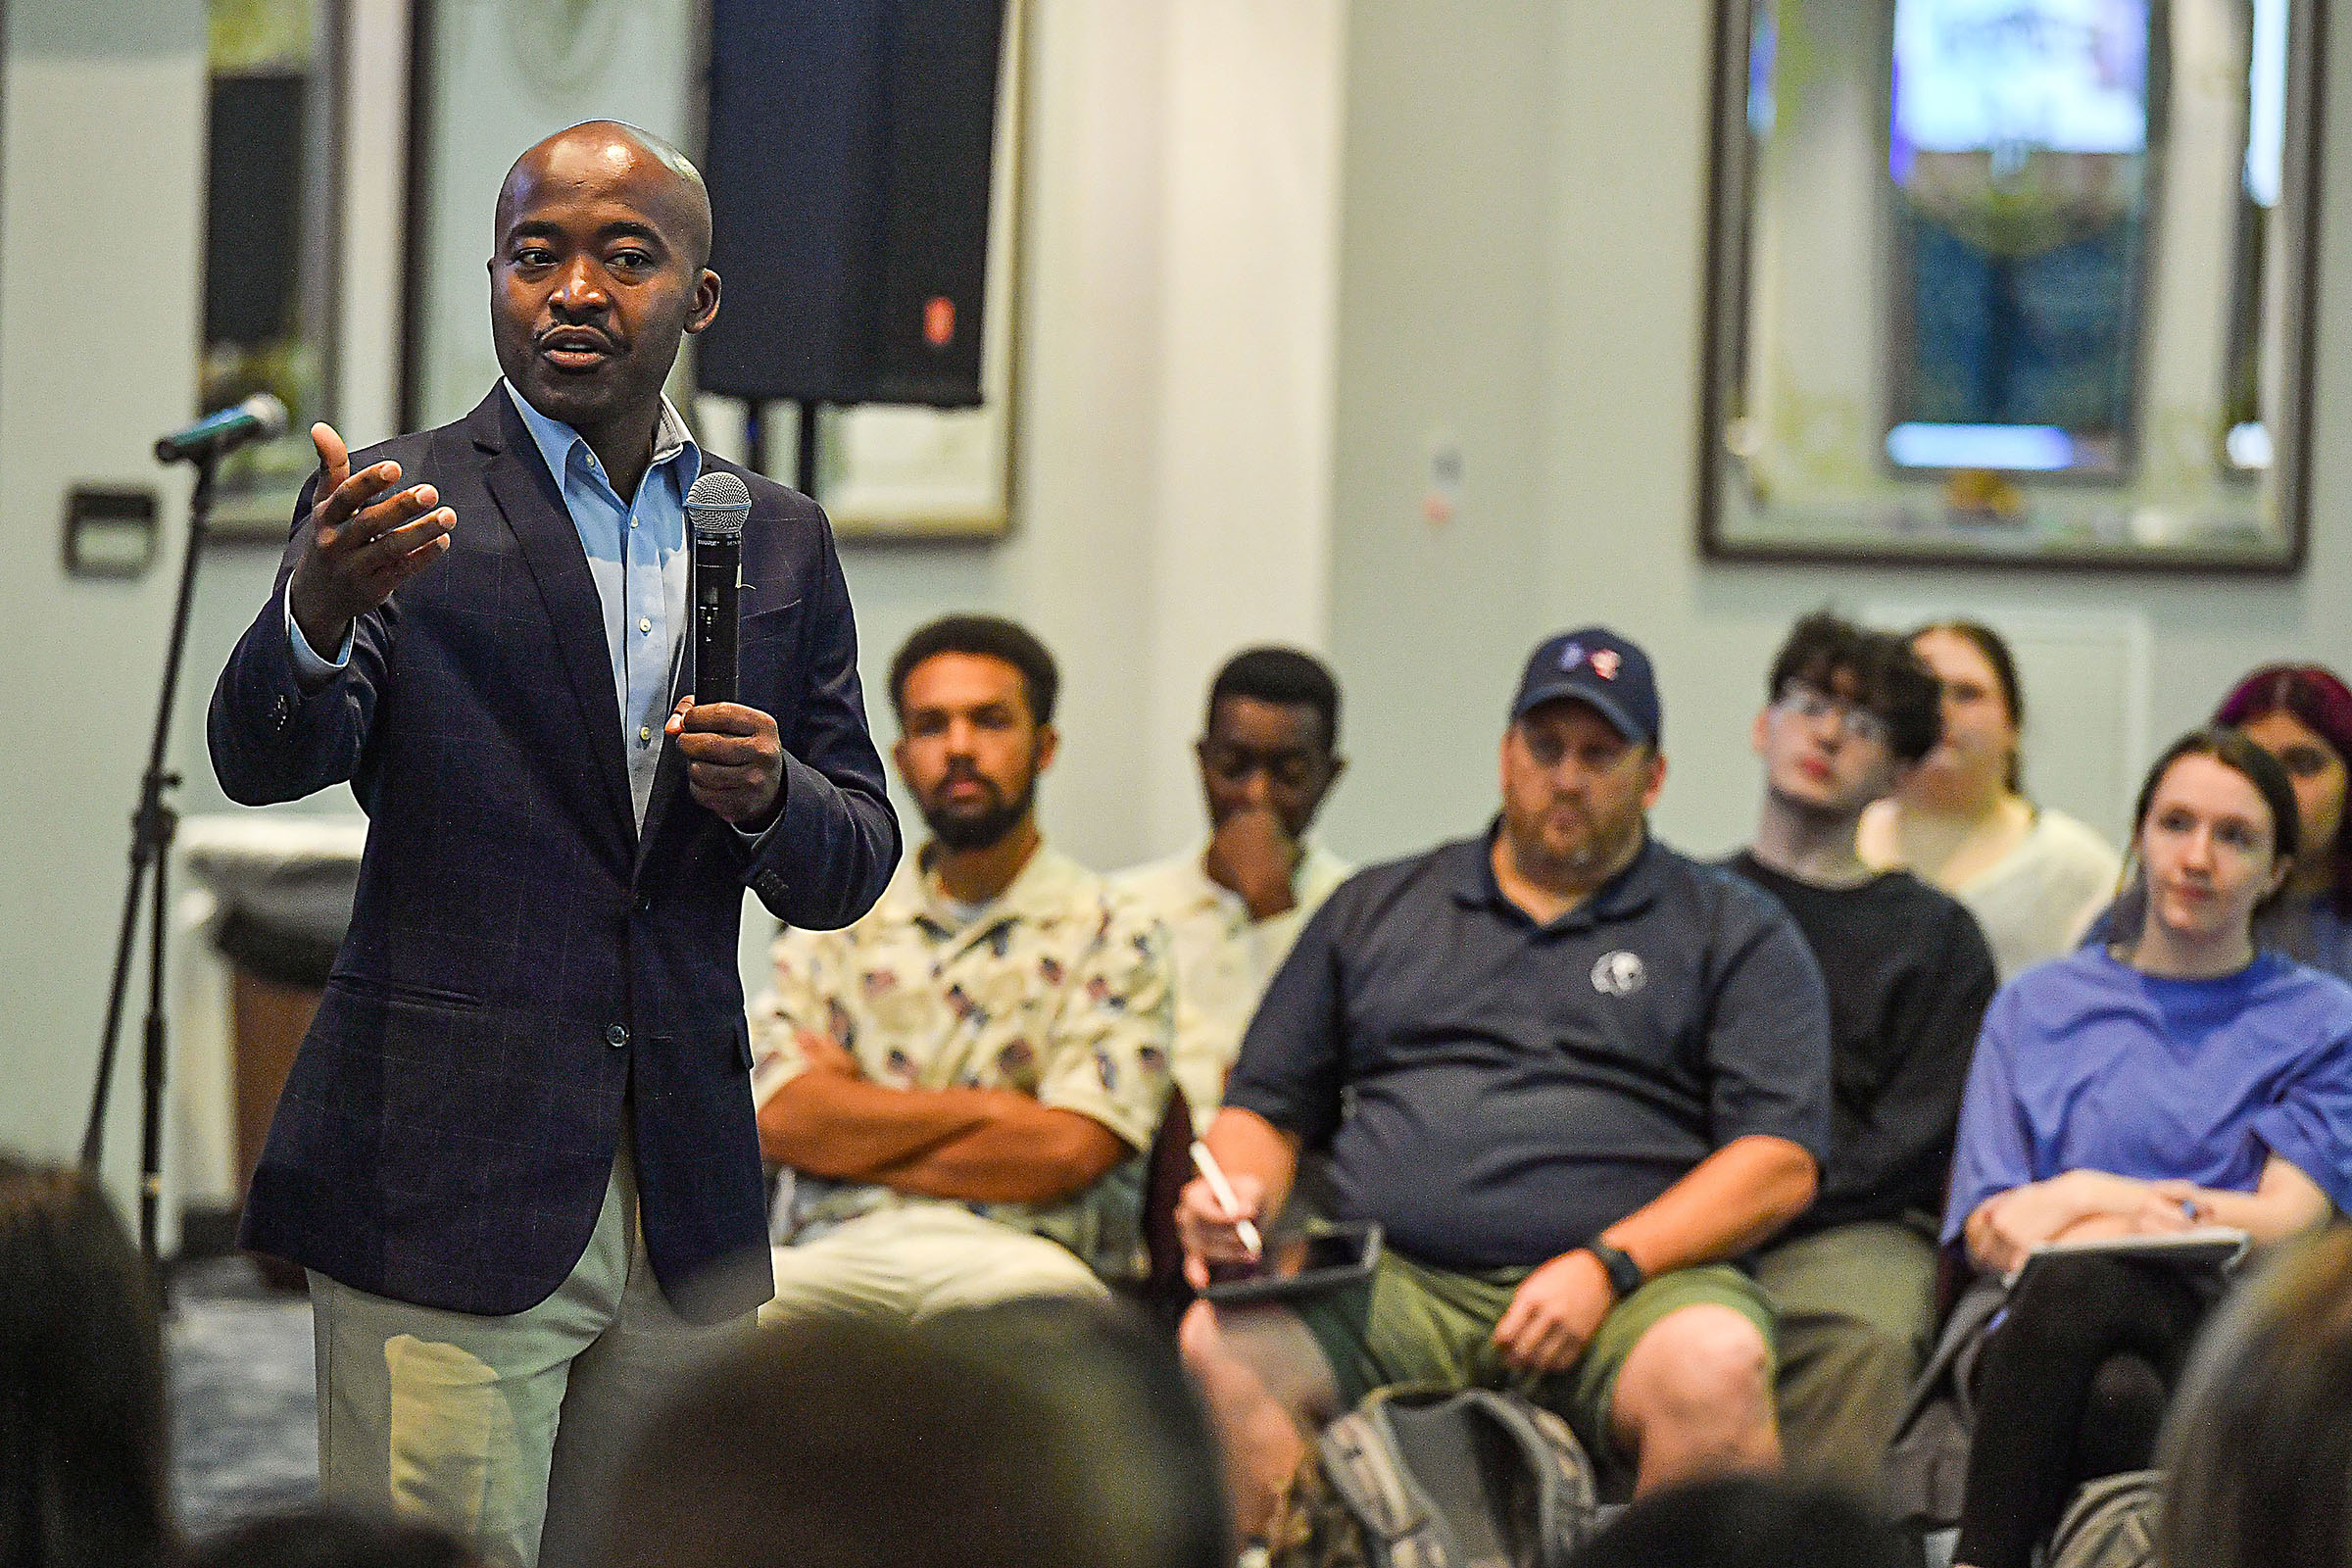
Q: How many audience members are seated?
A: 7